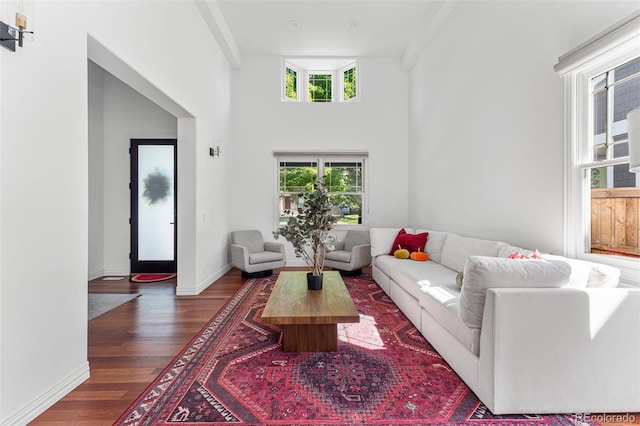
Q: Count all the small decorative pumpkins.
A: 2